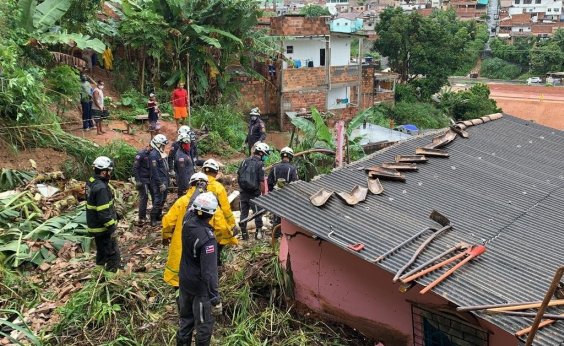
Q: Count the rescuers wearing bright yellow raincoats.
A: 2